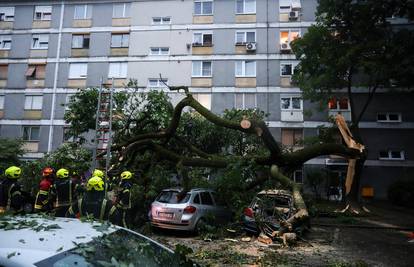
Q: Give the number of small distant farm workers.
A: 0